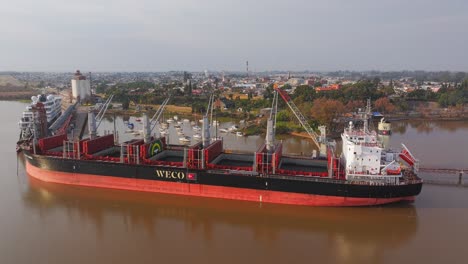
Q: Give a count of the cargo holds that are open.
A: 5